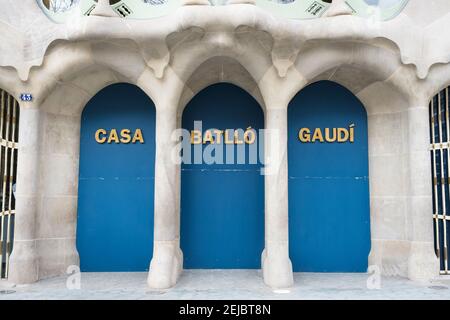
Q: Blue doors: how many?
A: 3